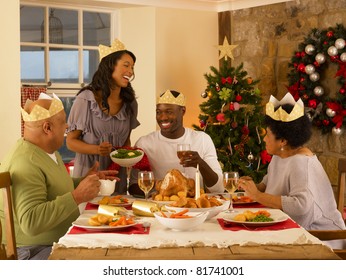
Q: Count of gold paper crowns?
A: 4